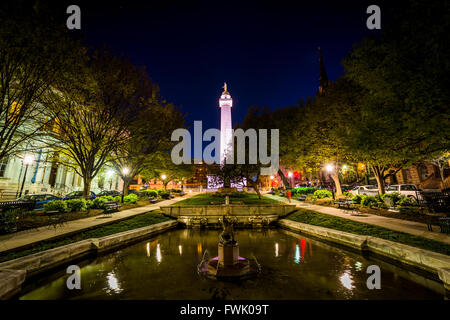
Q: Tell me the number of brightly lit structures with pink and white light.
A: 1